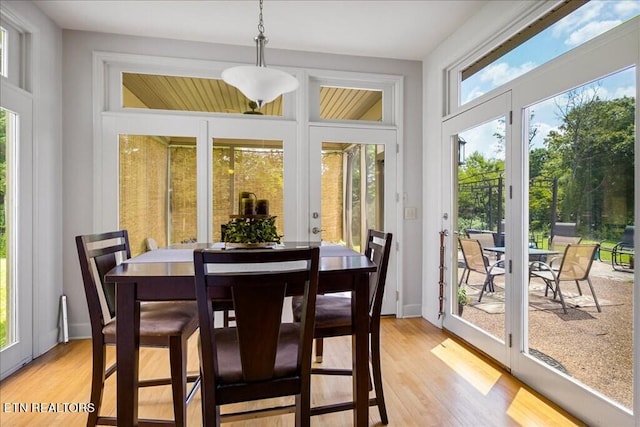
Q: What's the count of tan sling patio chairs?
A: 4